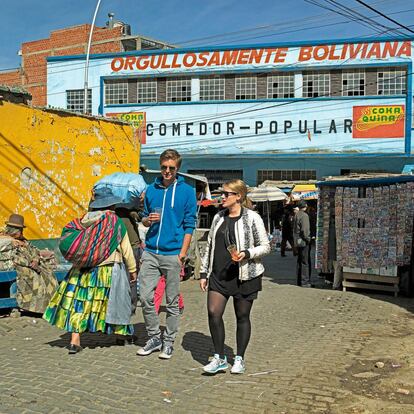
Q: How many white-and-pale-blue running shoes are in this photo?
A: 2